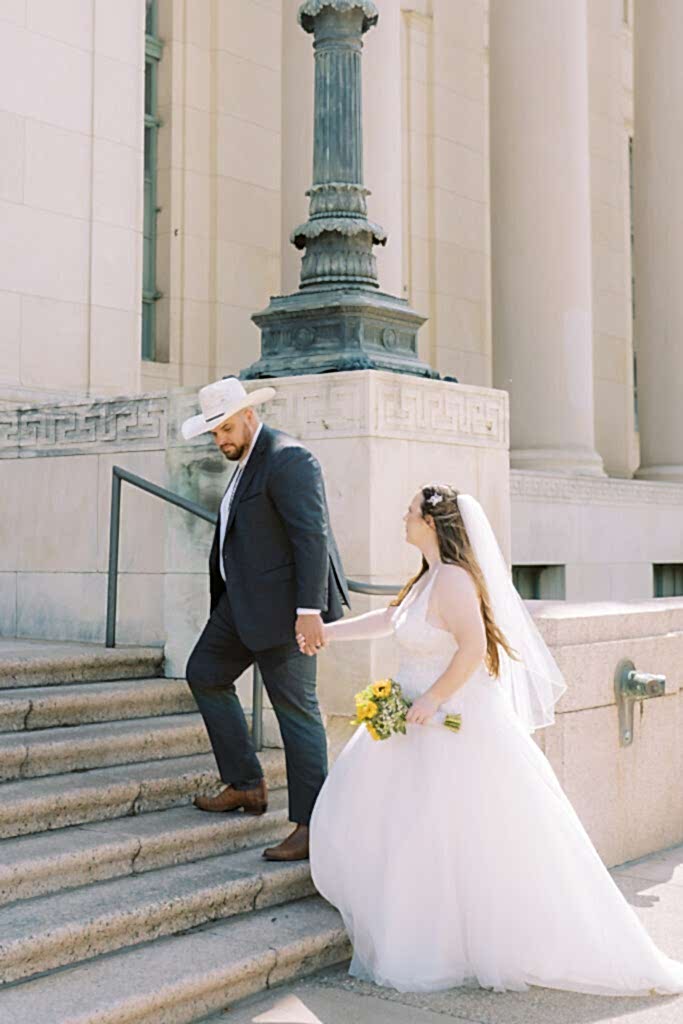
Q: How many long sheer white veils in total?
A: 1